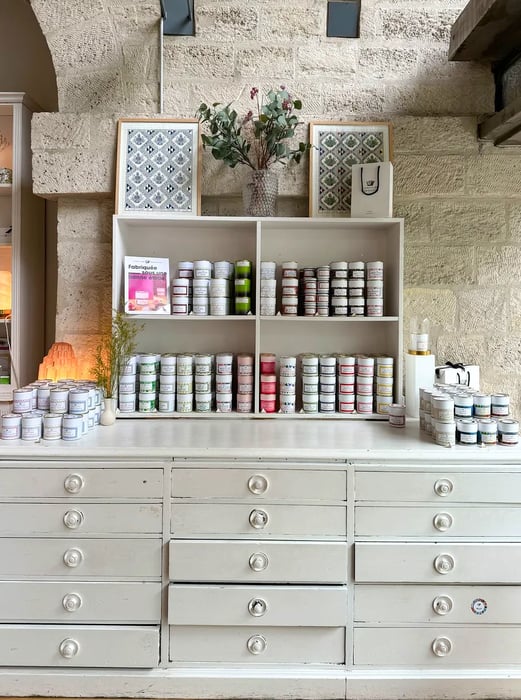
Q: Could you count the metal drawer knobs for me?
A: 15